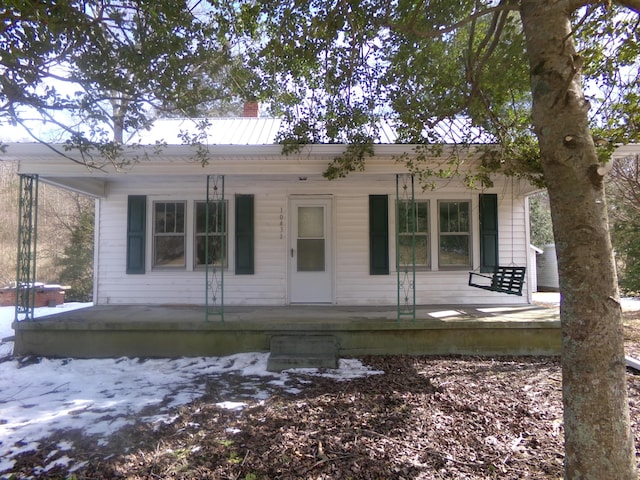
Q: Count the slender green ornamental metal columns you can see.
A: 3